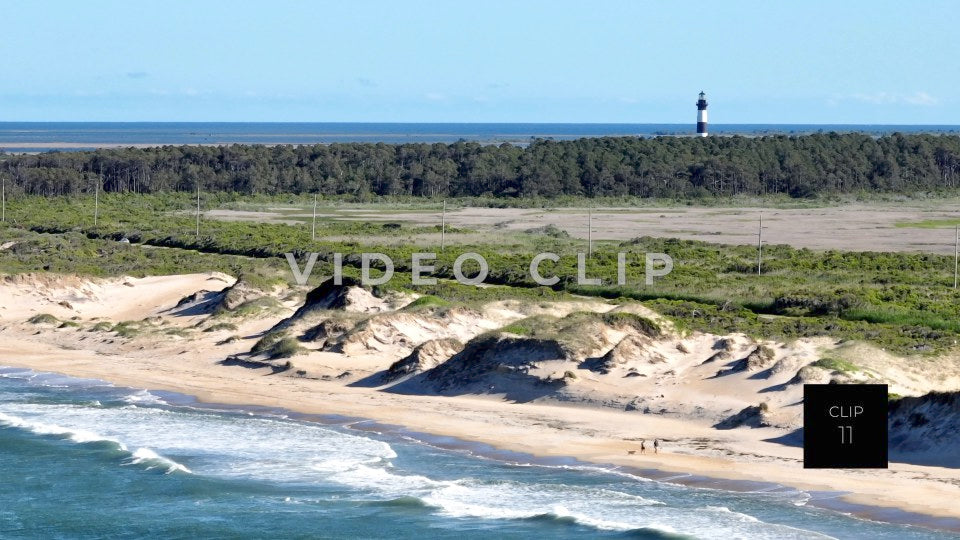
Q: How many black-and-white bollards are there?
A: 0